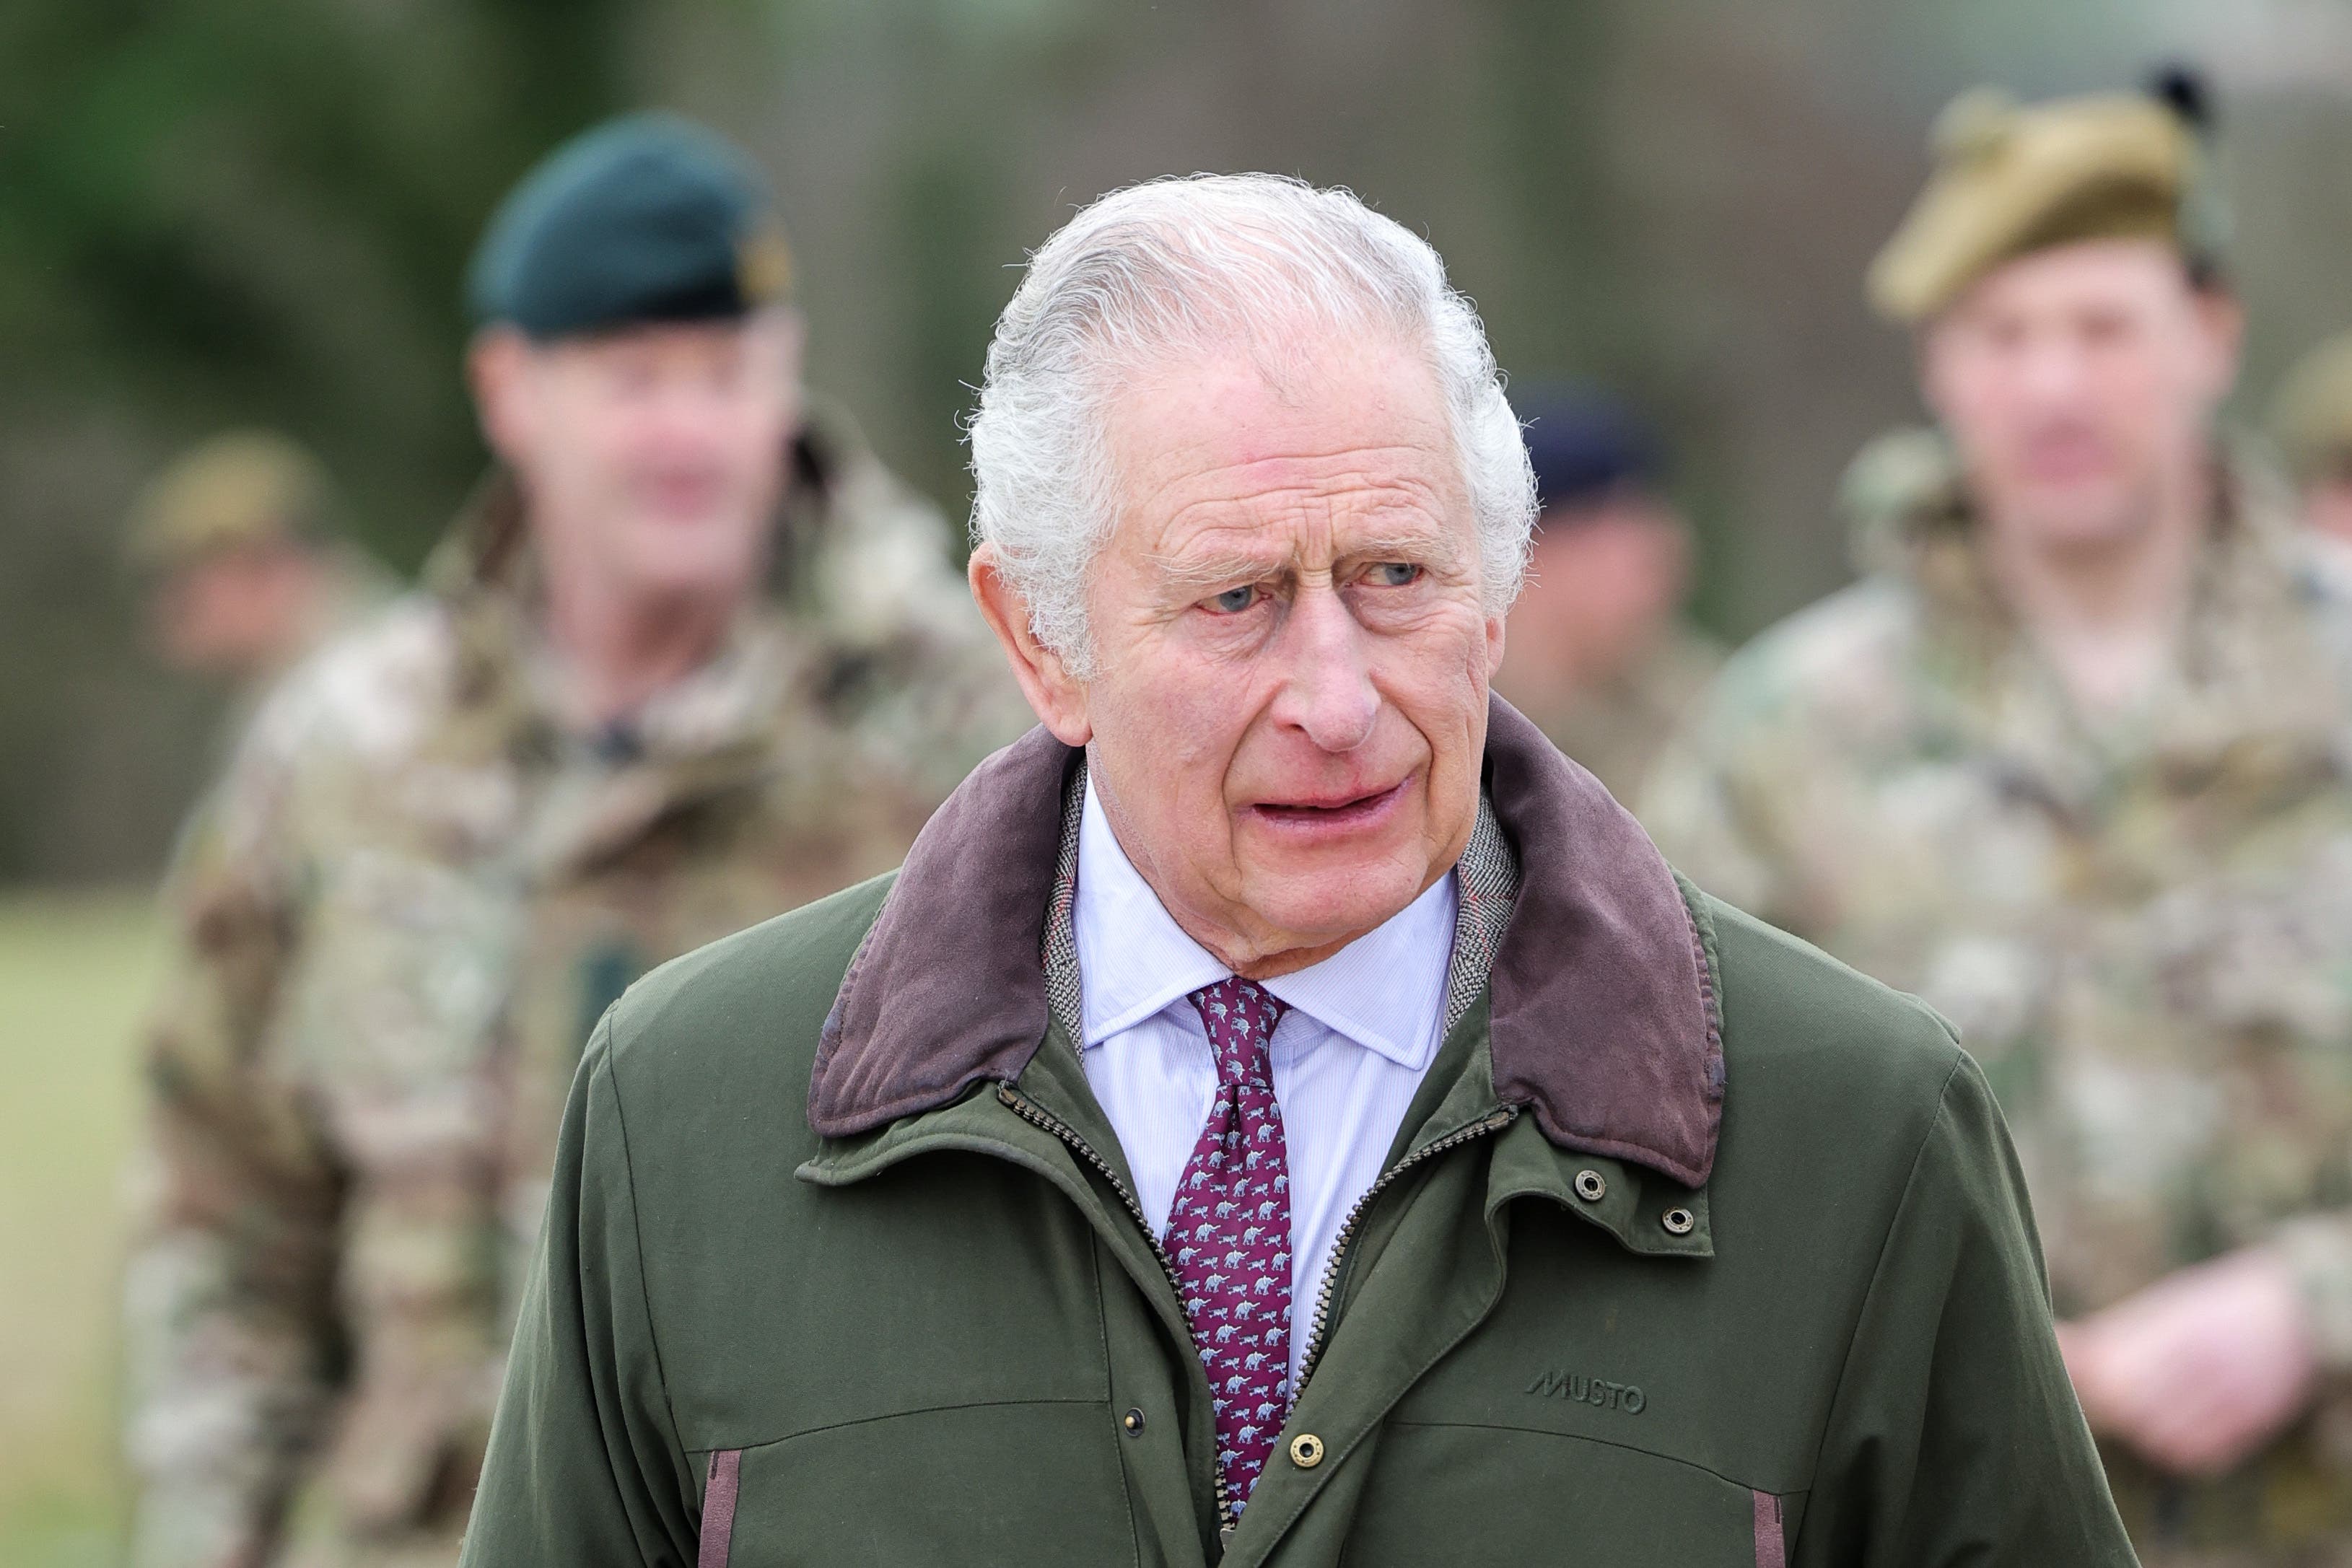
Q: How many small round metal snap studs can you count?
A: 4